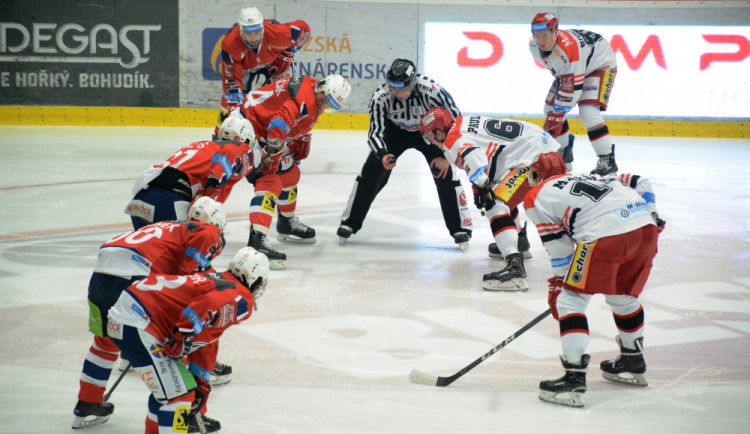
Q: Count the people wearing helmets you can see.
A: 9